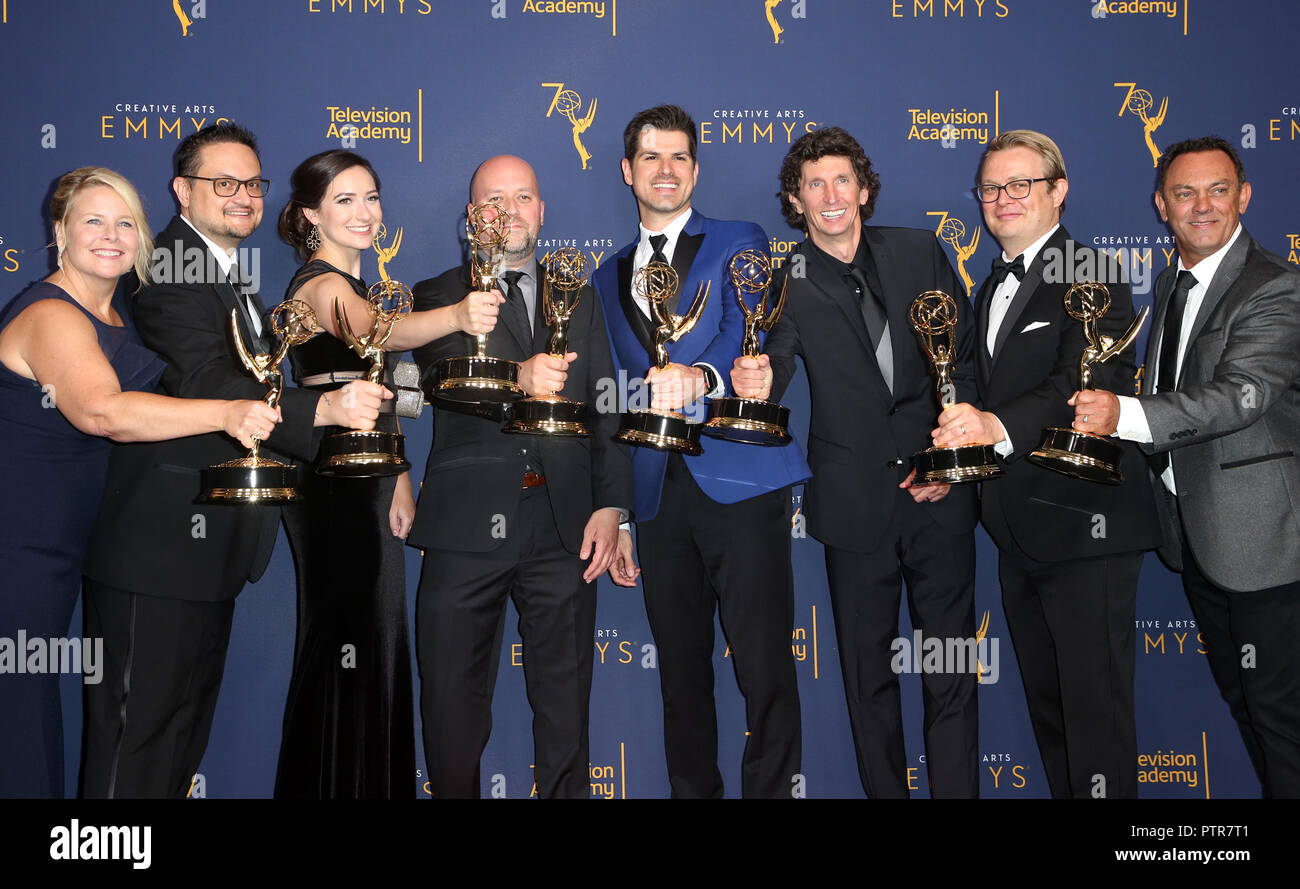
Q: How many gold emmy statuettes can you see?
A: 8